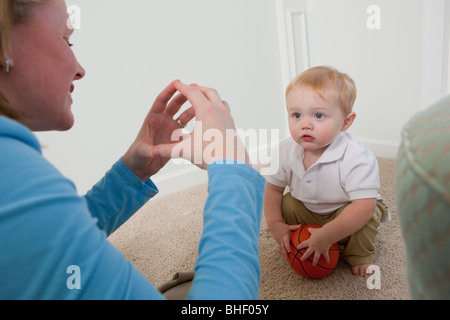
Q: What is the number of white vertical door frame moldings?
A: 2